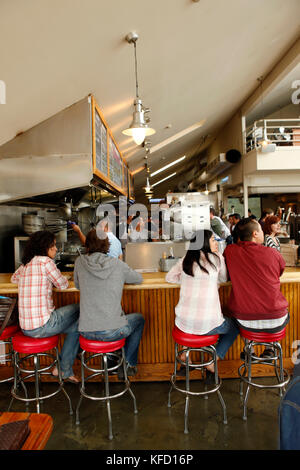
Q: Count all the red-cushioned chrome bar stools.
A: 5